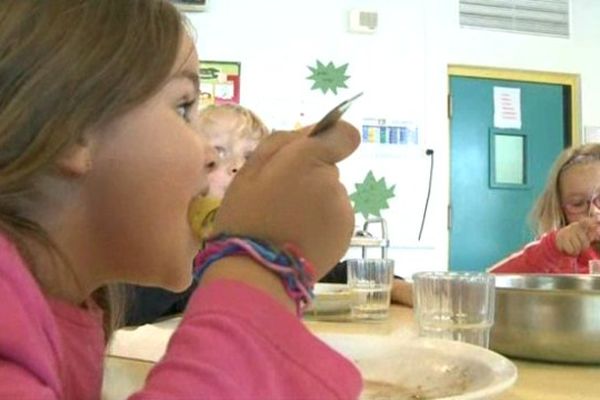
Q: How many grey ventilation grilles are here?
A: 1